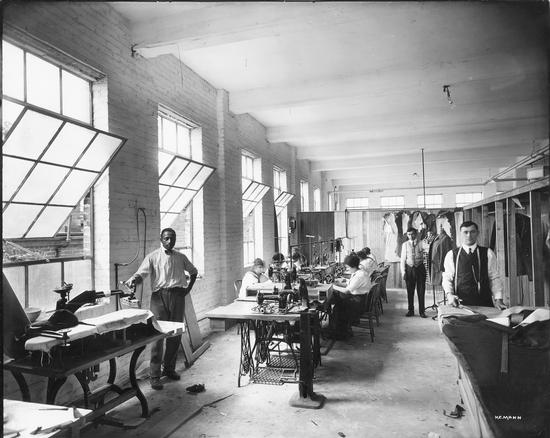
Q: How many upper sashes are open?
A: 4